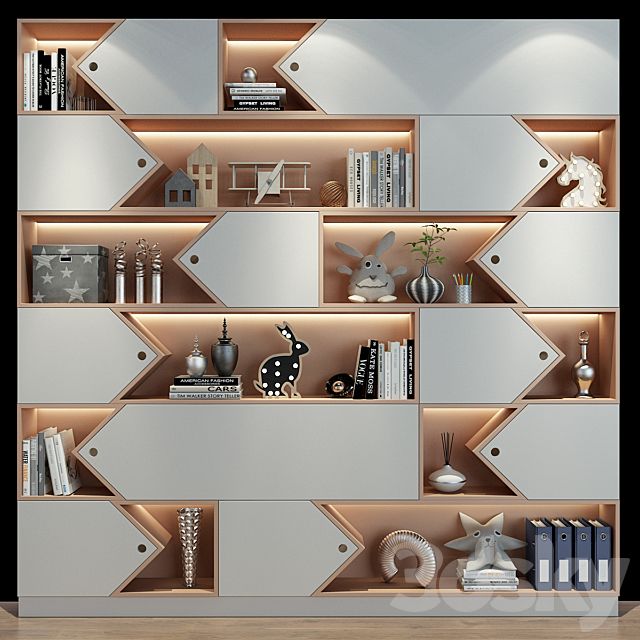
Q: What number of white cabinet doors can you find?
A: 12